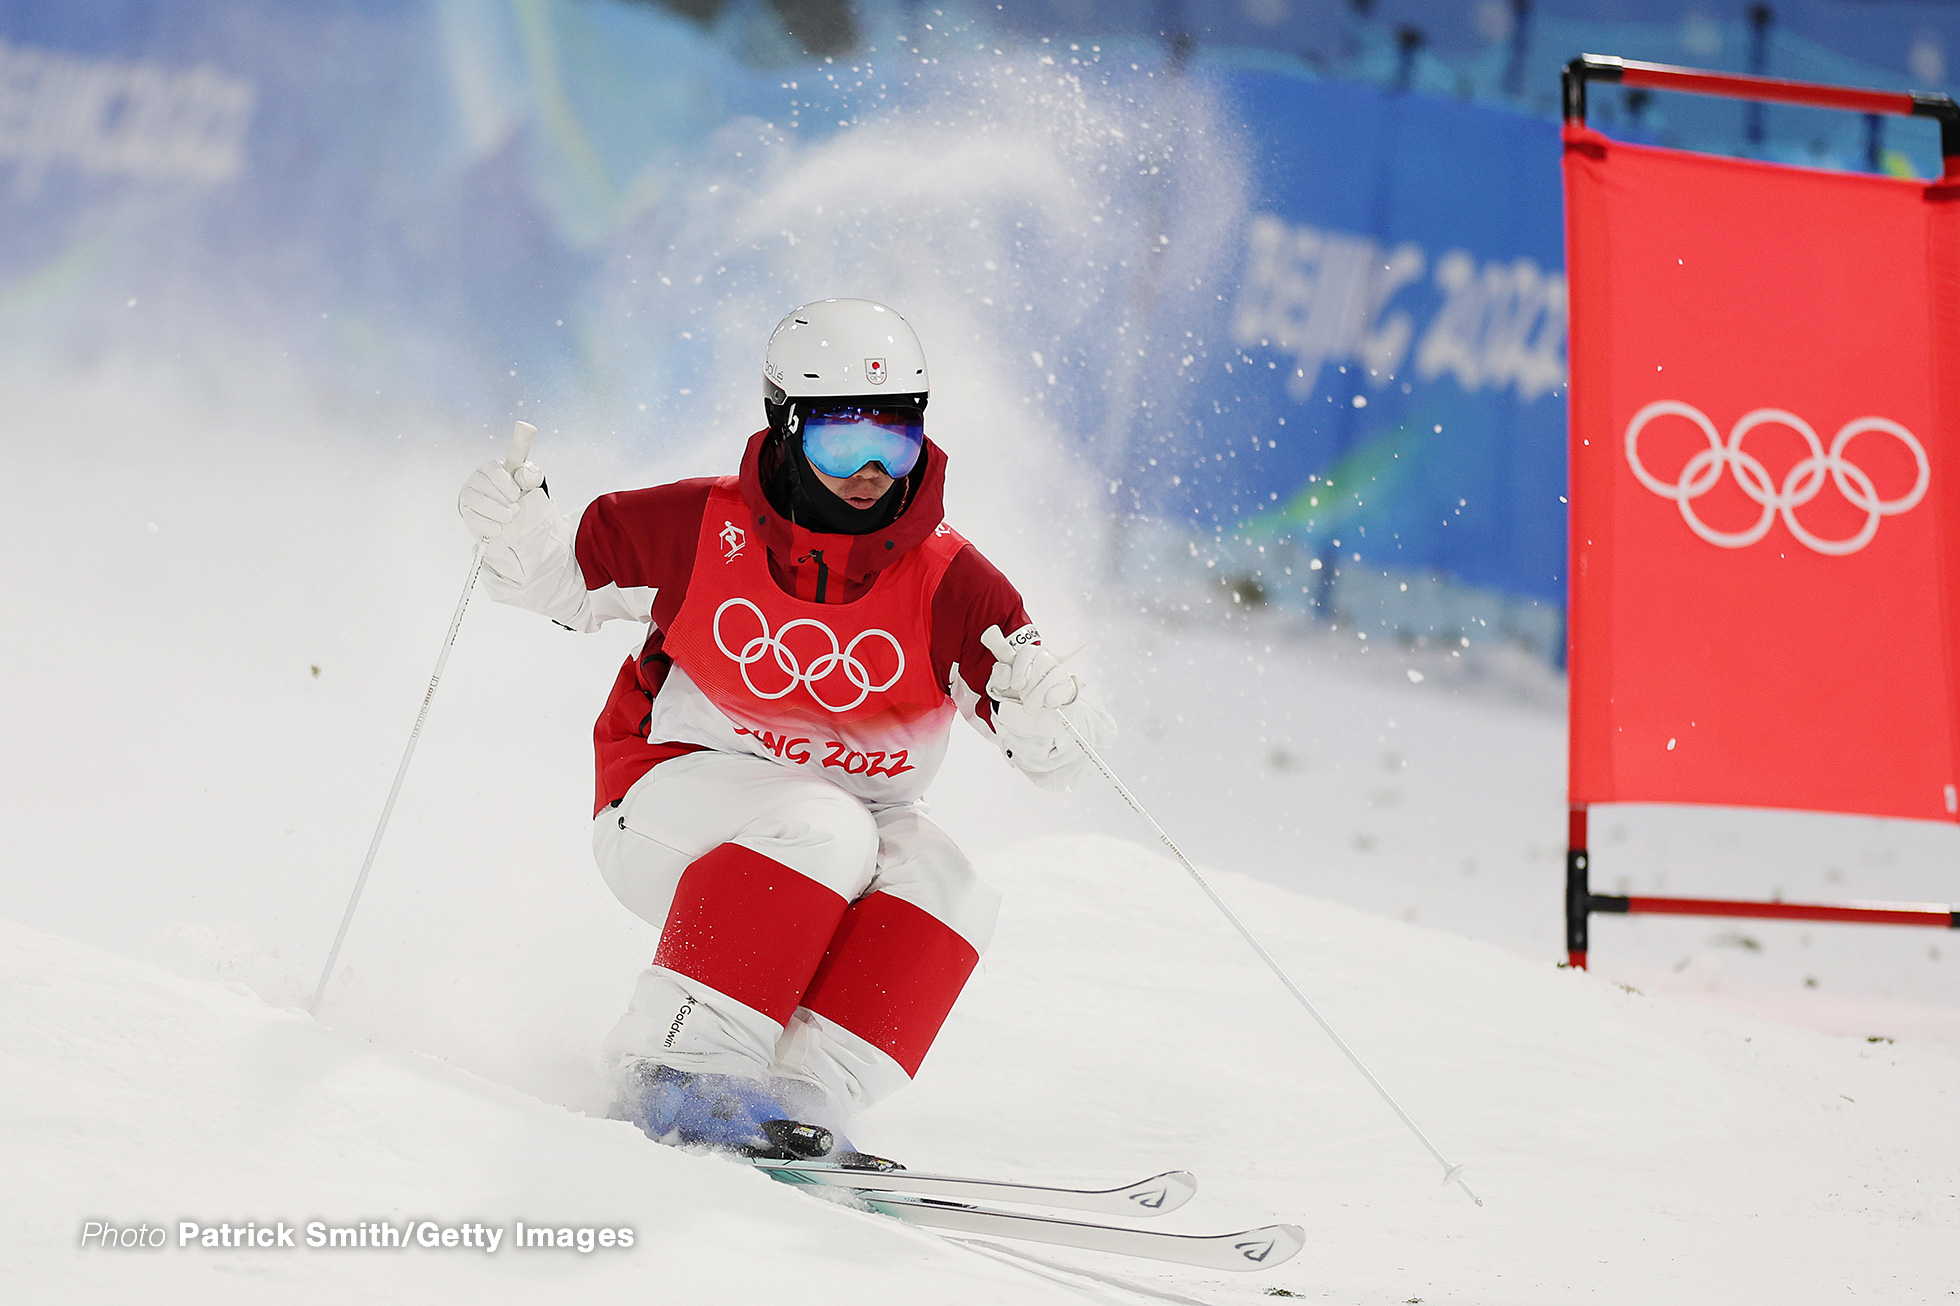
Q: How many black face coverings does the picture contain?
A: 1